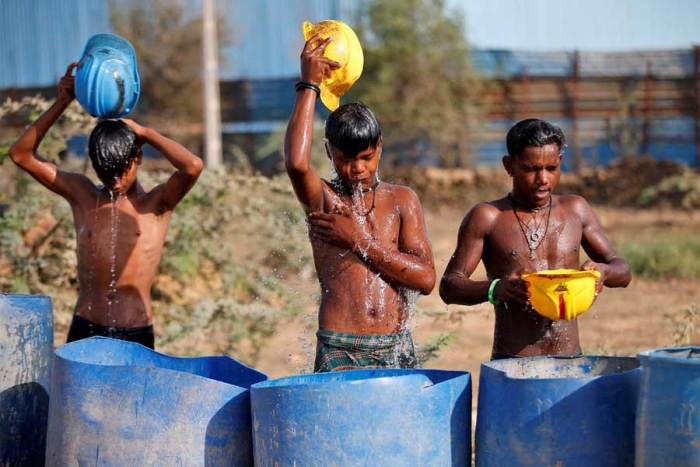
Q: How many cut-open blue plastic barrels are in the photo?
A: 5